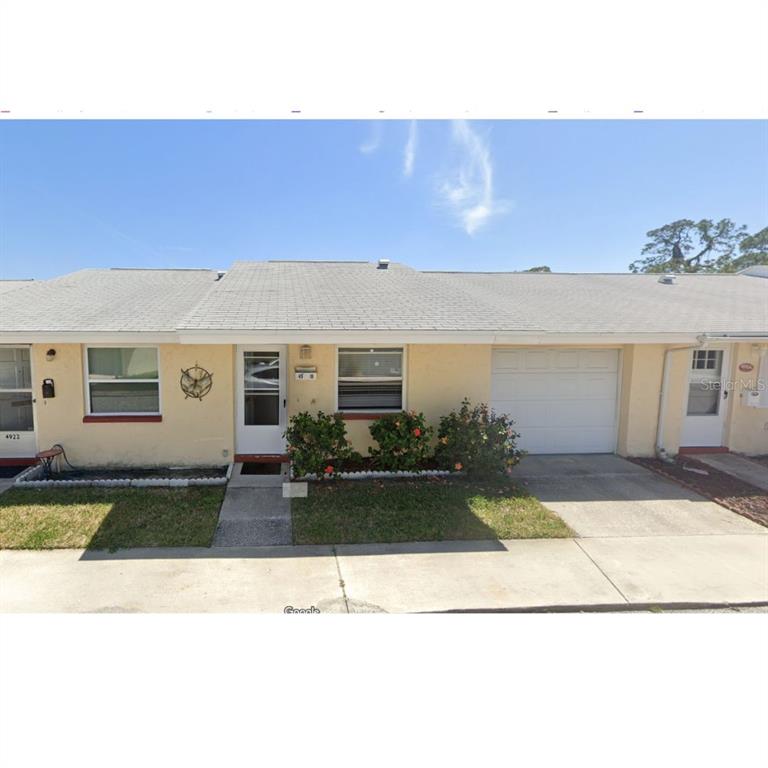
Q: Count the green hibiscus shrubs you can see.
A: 3